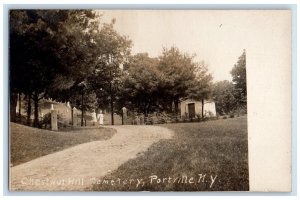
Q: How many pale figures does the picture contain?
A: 2